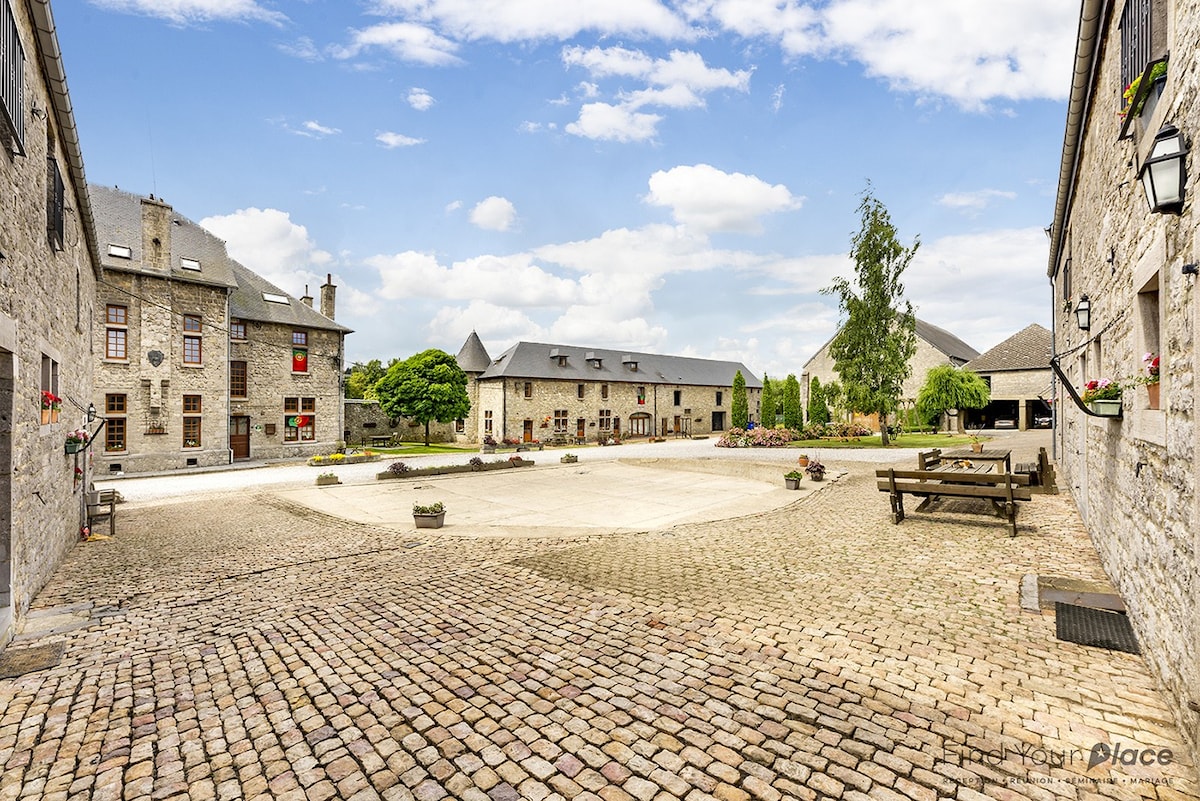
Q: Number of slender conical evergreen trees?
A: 4